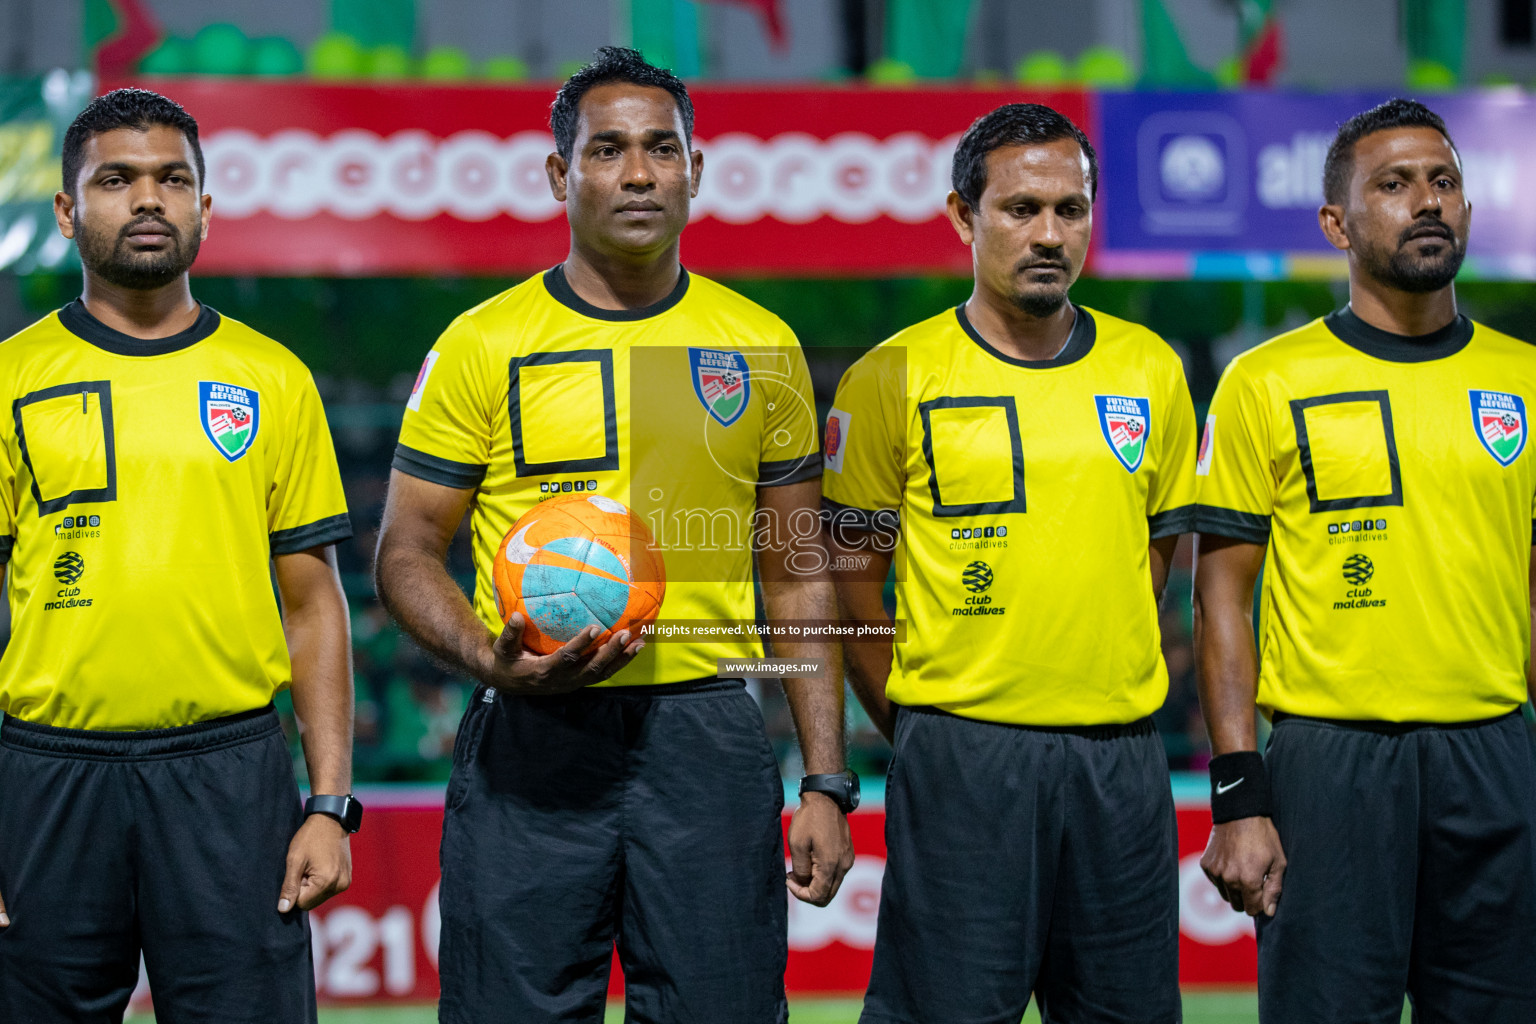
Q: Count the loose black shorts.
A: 4